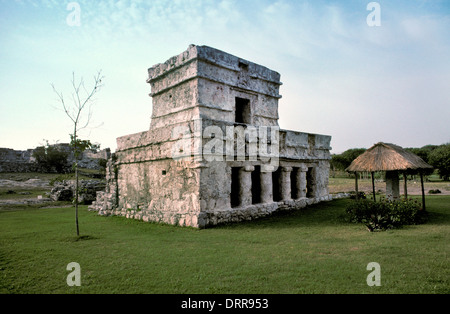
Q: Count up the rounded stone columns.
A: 4